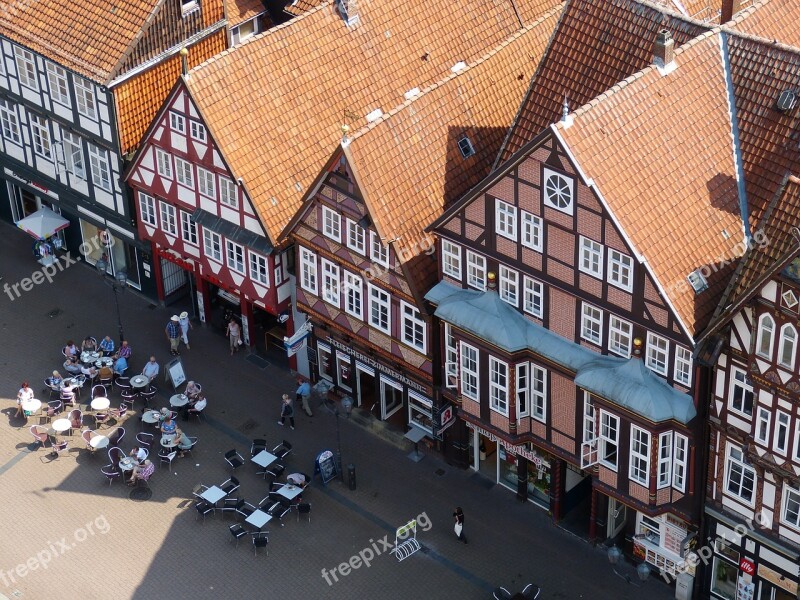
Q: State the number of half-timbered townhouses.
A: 5